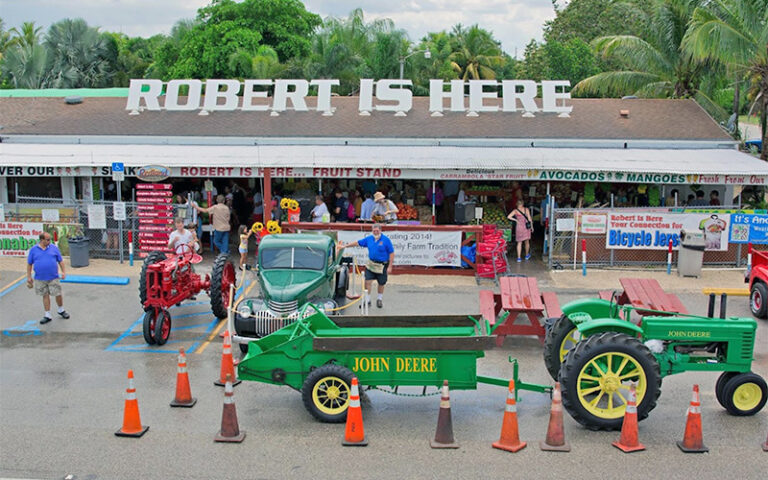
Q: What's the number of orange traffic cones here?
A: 10